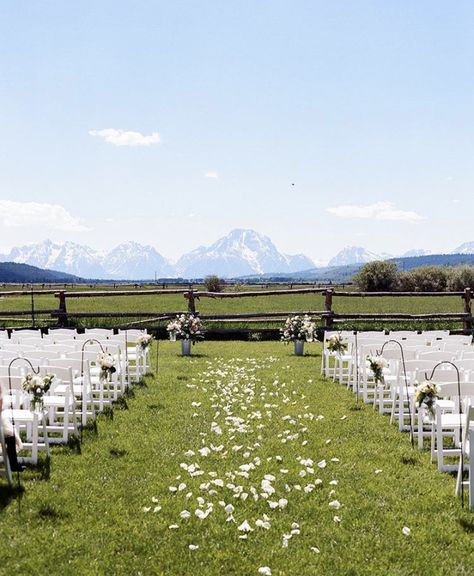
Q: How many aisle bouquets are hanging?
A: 6